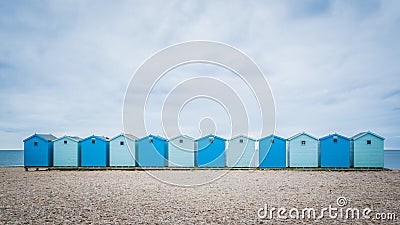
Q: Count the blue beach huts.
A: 6